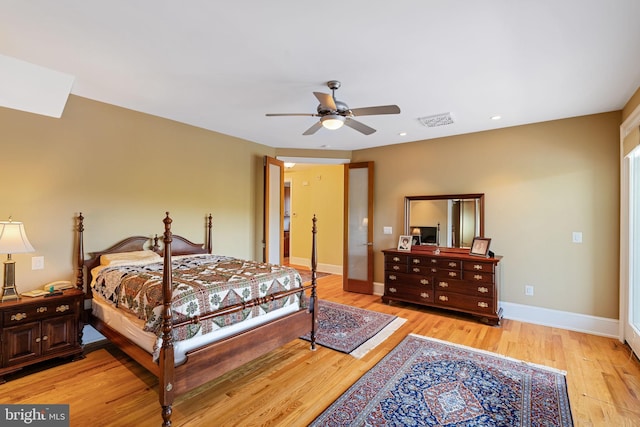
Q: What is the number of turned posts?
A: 4